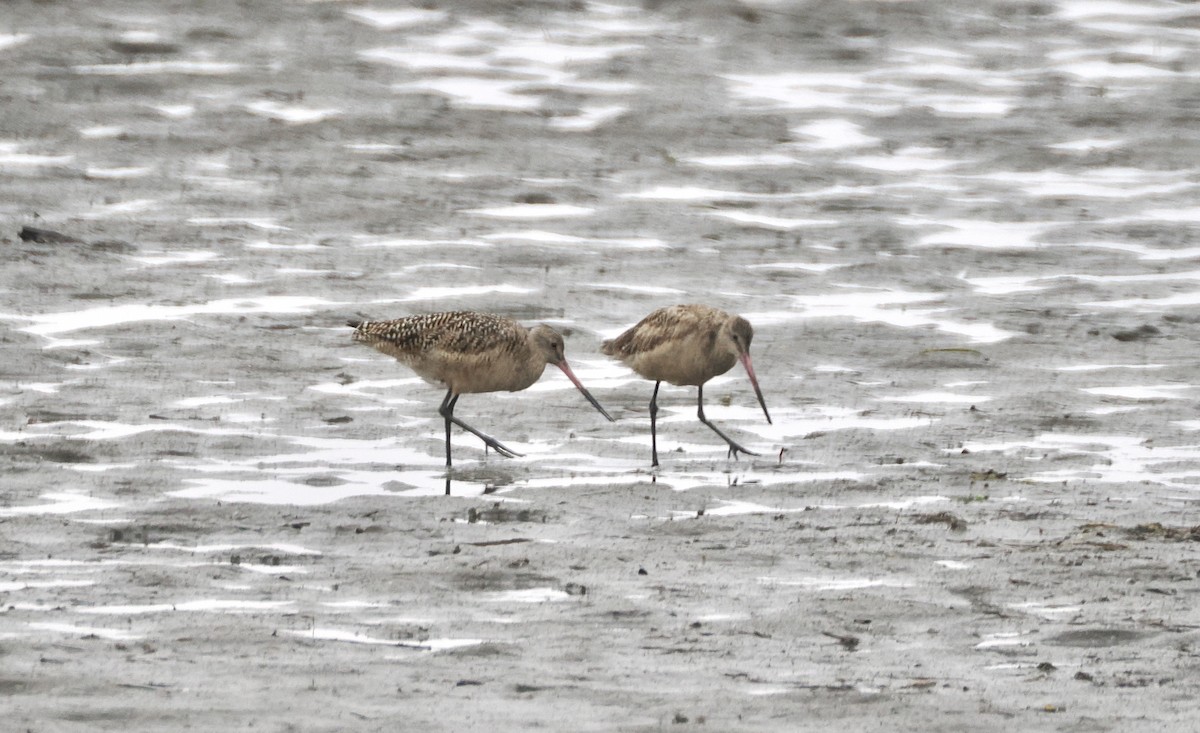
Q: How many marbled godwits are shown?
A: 2